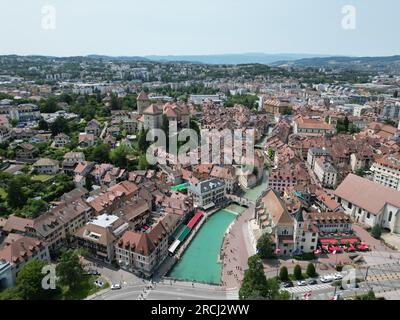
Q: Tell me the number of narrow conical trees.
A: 3